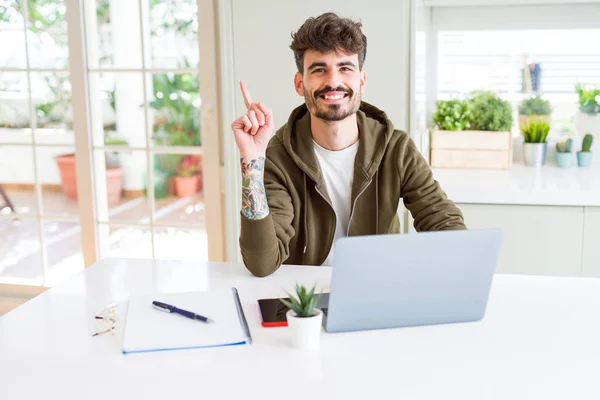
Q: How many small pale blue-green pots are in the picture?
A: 2